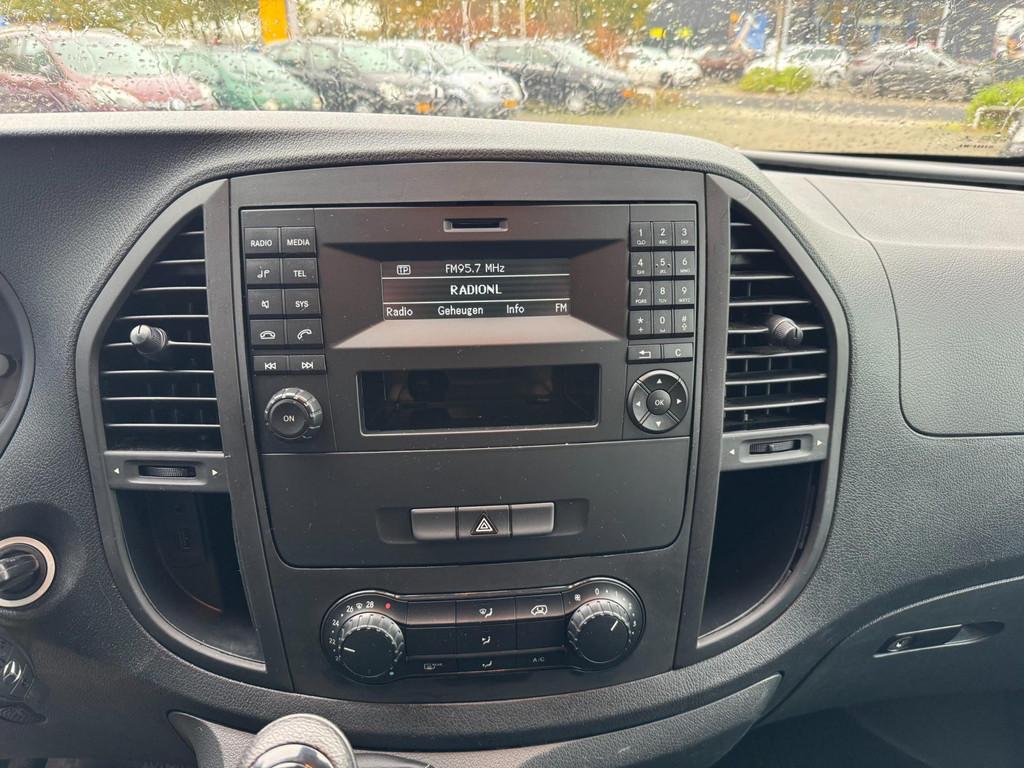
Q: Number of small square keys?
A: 12